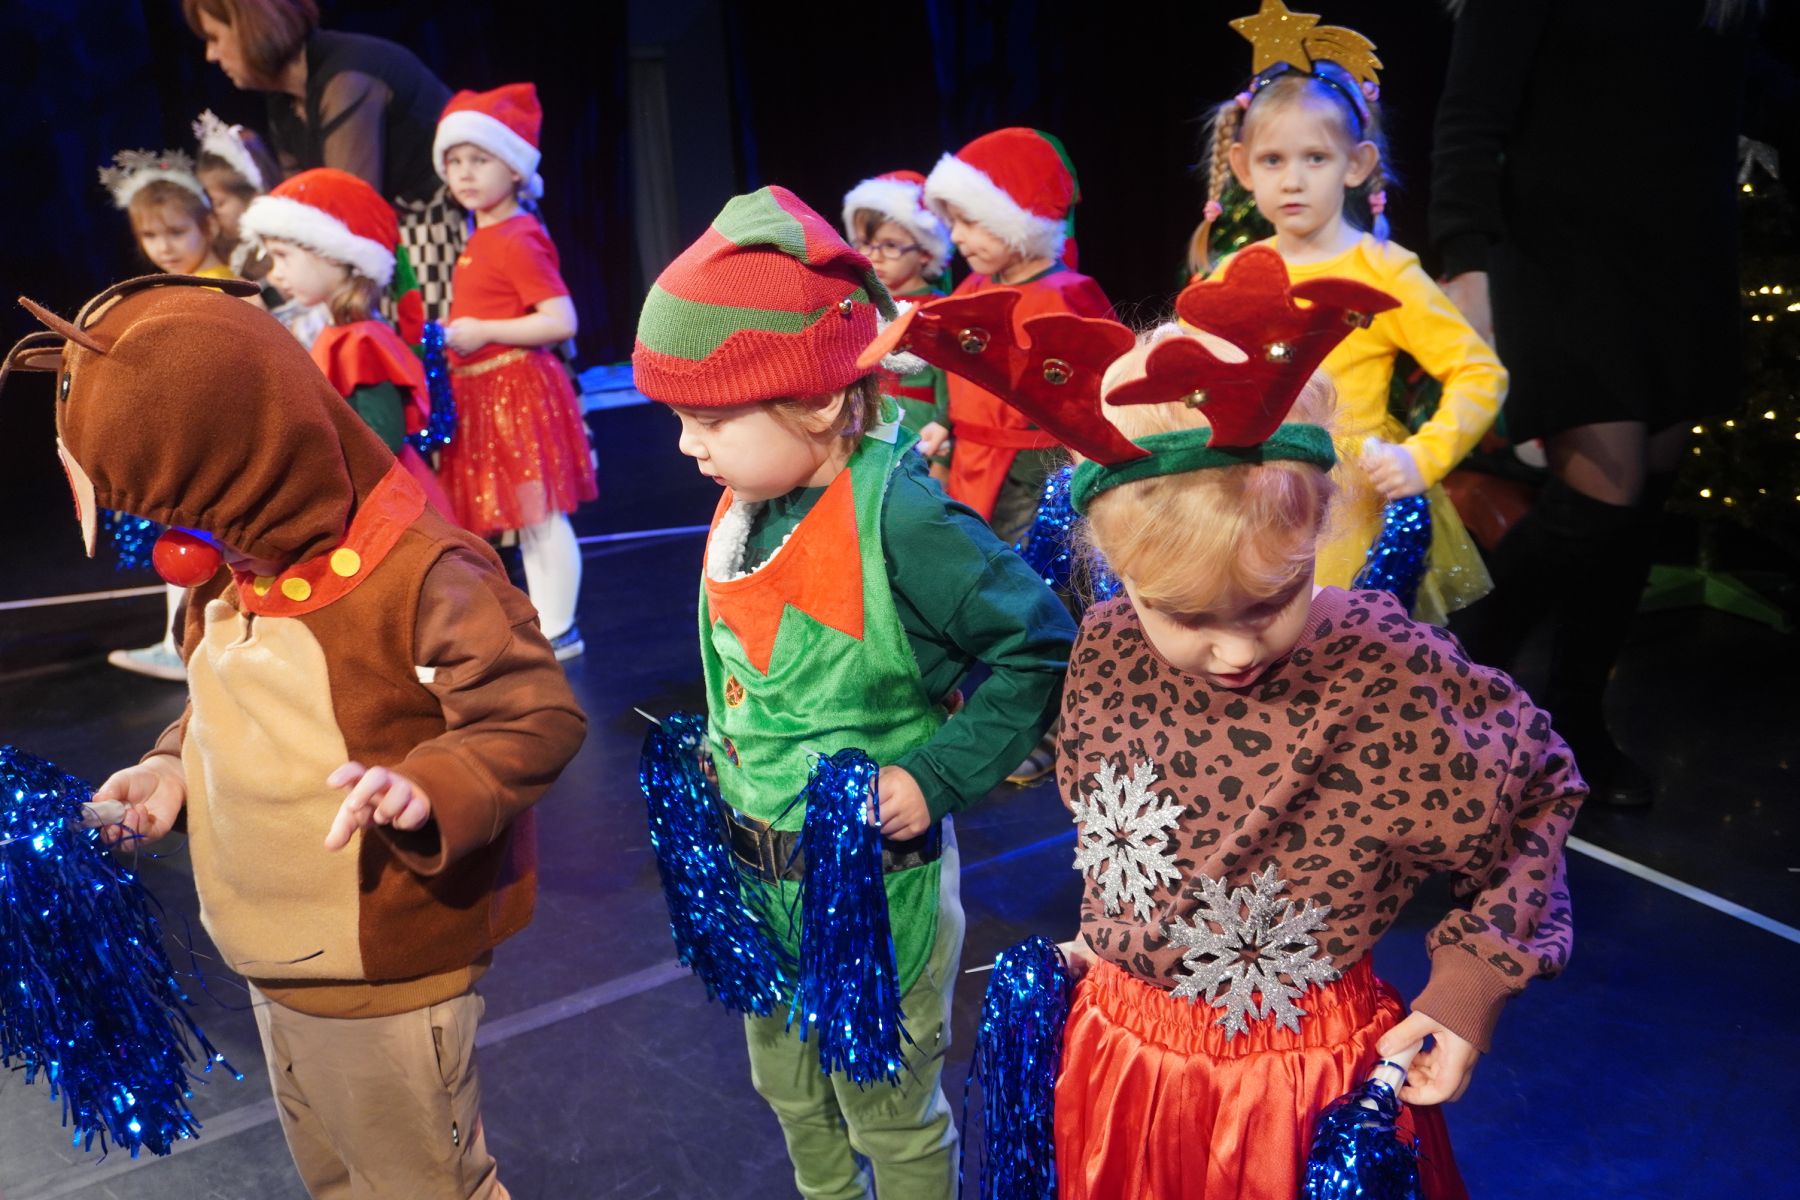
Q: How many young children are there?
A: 10